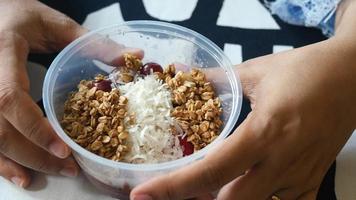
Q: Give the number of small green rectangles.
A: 0